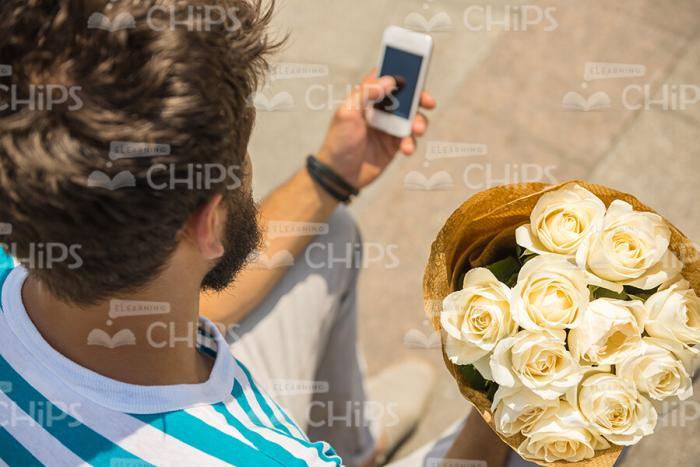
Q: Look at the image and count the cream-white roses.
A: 11